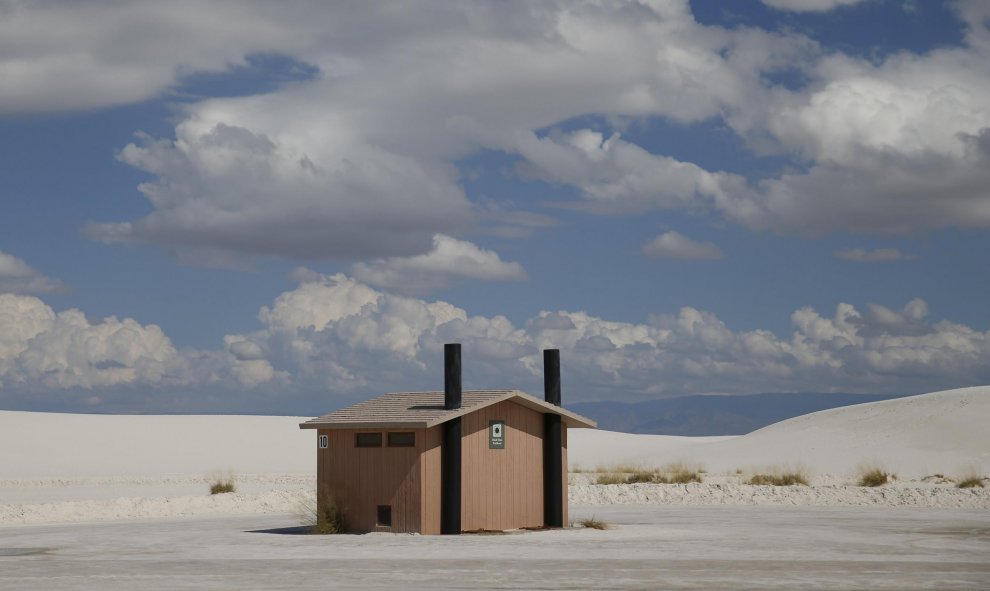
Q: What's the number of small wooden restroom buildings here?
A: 1